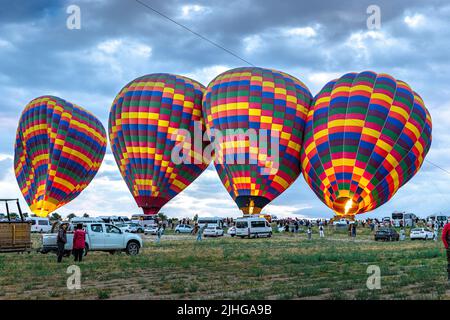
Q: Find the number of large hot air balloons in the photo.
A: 4